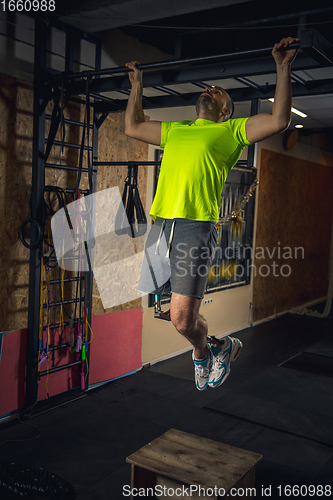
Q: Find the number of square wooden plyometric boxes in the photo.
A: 1